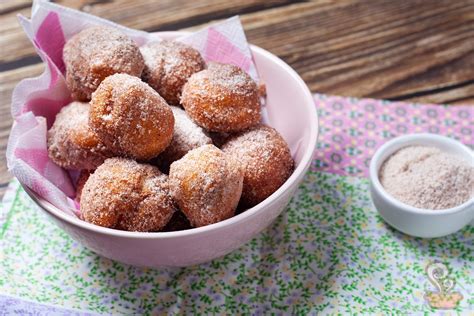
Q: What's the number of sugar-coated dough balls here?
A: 9